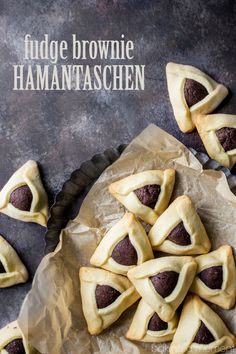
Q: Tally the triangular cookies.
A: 13